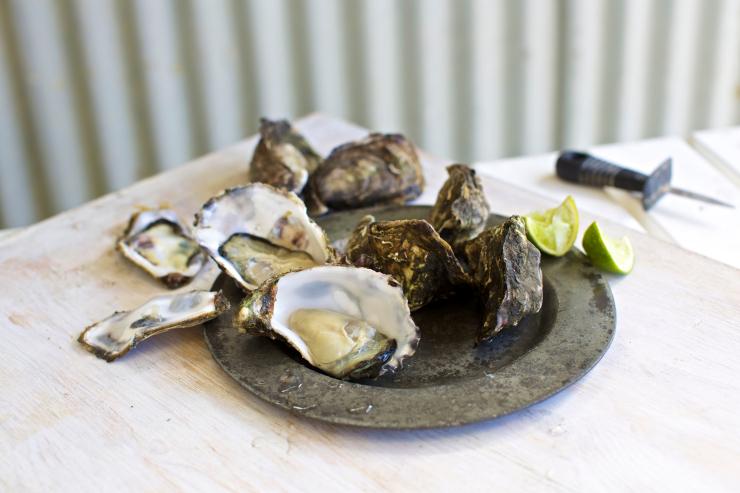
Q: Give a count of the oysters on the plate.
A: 5